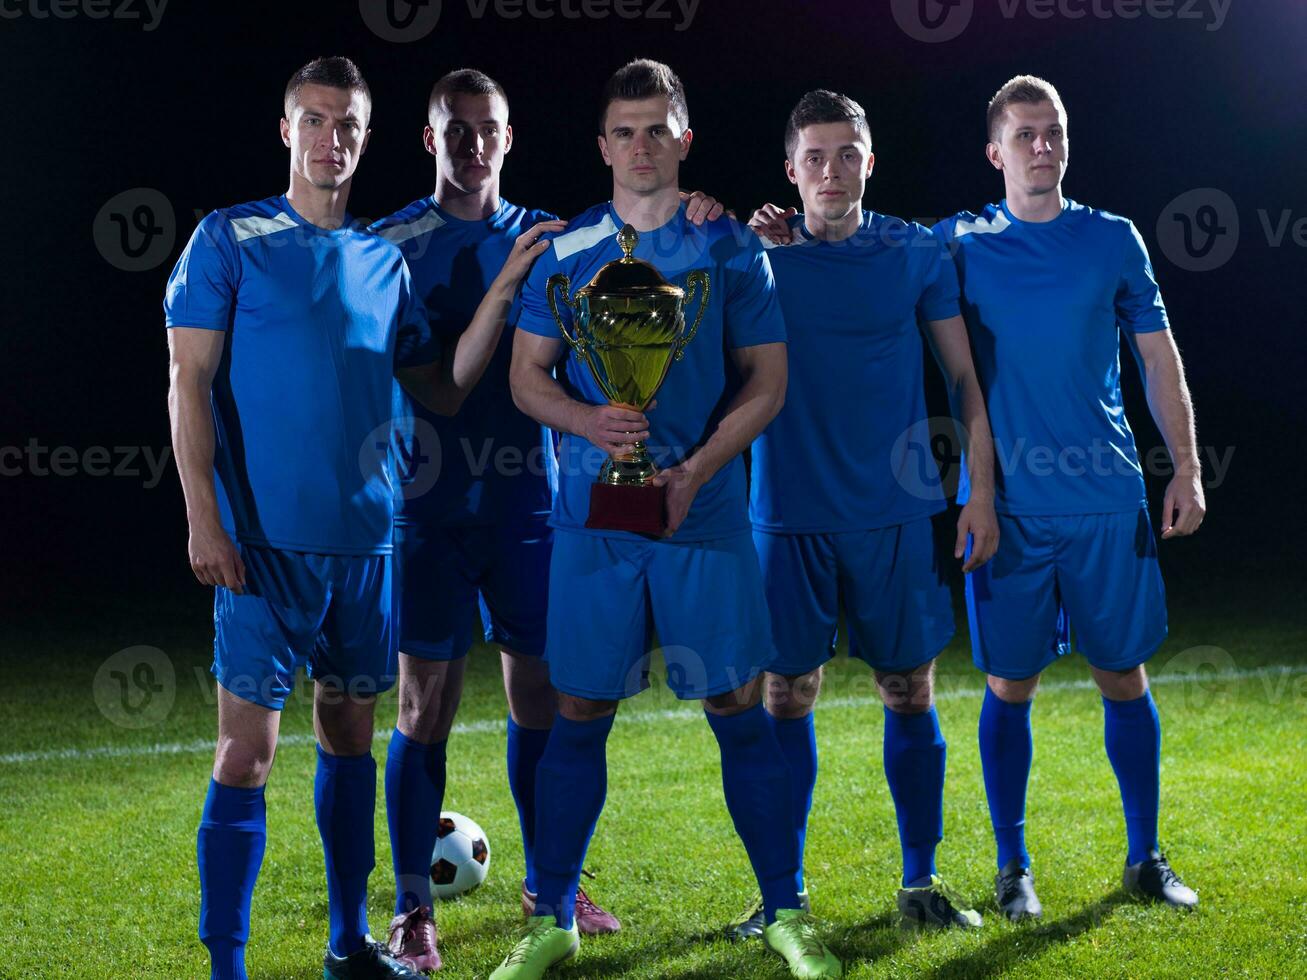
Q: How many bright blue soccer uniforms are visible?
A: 5